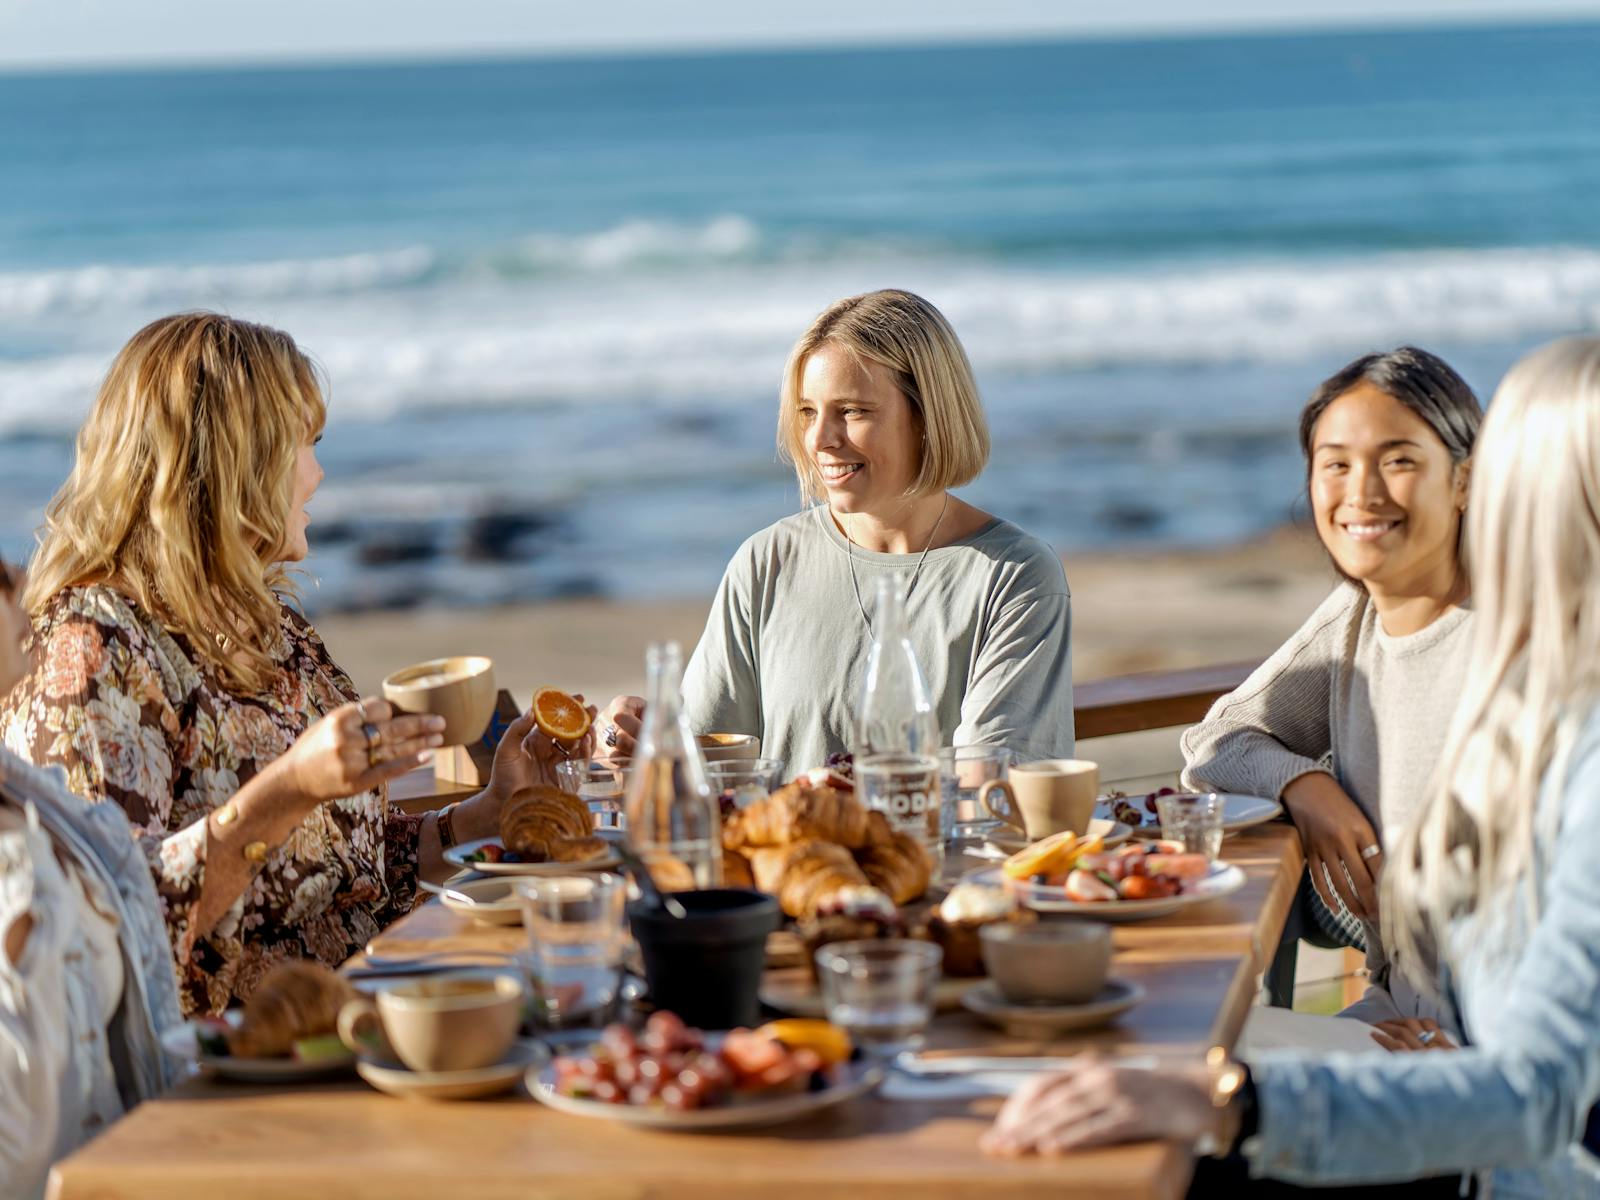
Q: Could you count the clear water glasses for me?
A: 6